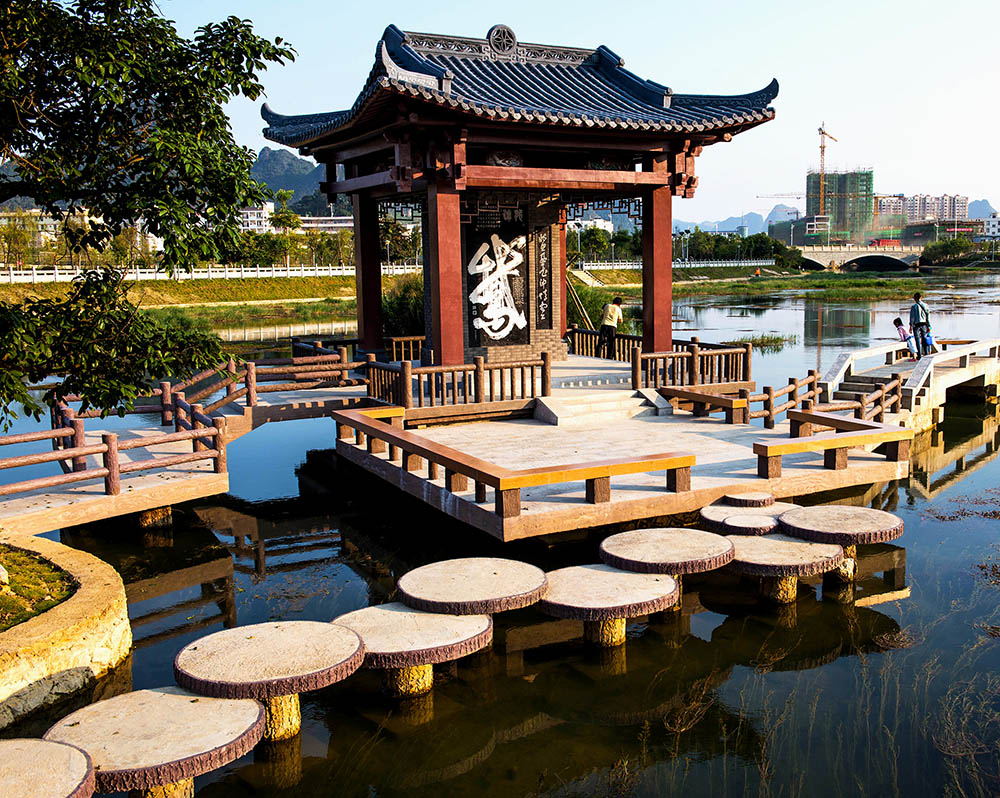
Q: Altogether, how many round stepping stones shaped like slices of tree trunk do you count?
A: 12